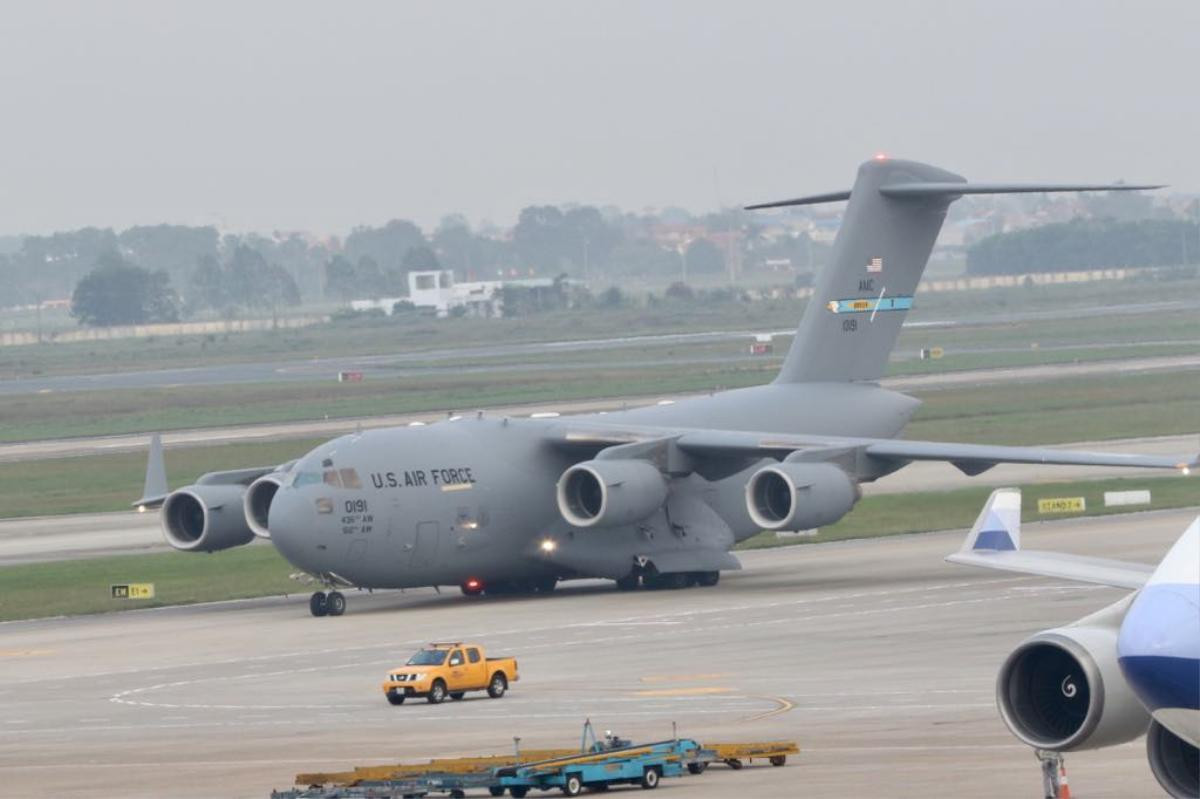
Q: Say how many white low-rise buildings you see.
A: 1